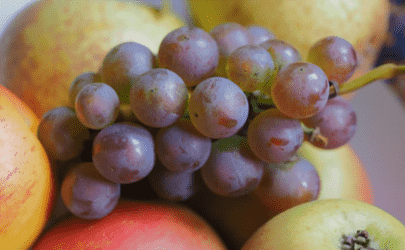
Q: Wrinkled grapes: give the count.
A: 0